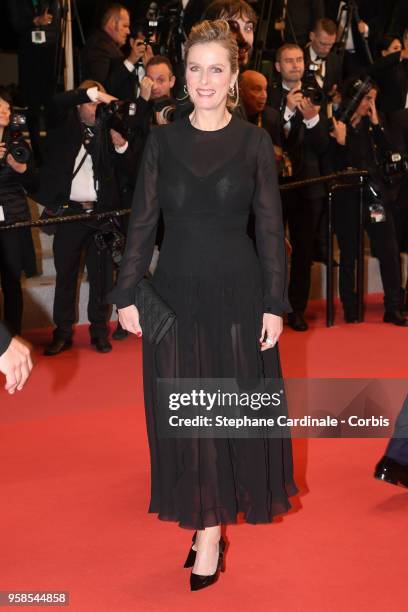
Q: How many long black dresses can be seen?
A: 1